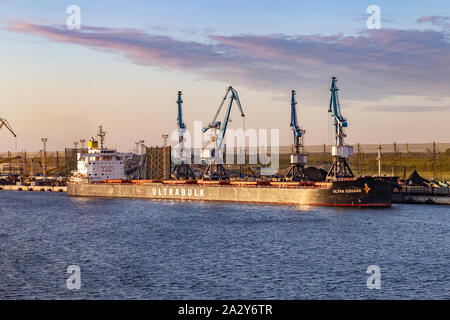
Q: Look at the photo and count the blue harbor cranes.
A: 4